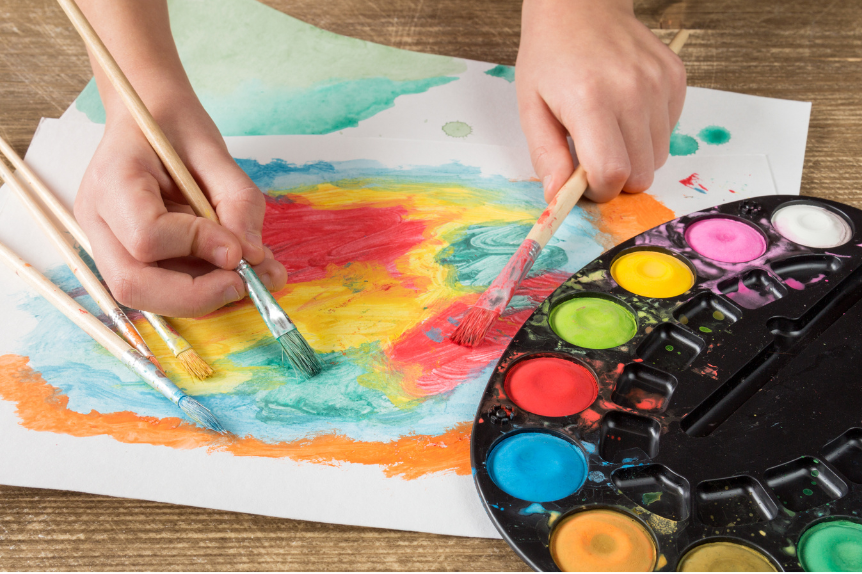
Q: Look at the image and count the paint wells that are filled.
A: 9